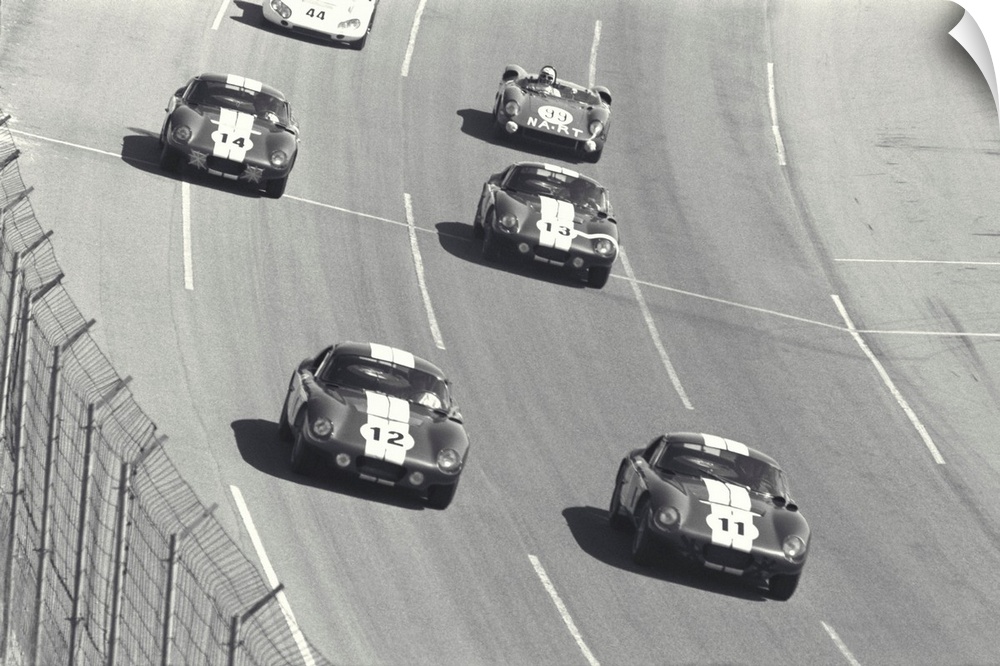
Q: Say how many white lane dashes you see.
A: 11